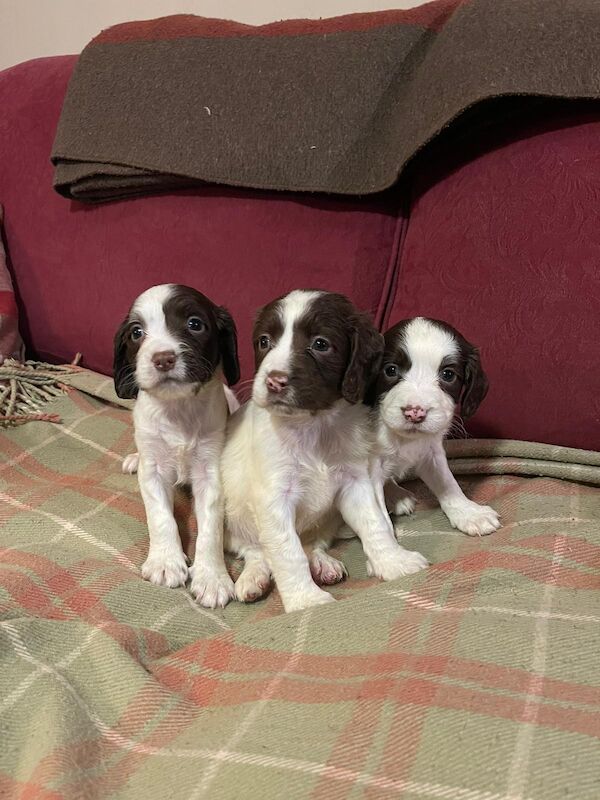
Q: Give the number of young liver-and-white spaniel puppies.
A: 3